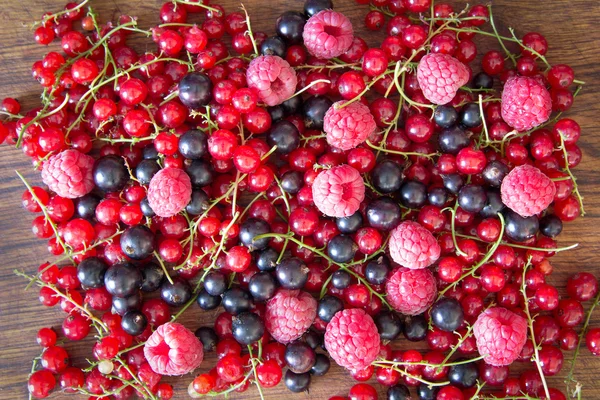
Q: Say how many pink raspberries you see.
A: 15